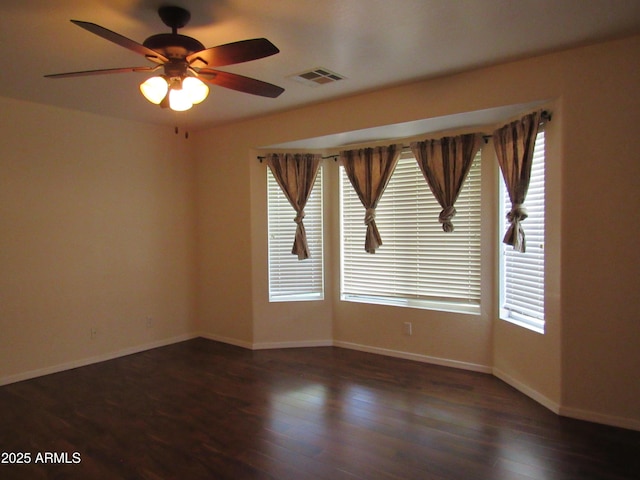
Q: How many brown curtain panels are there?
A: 4